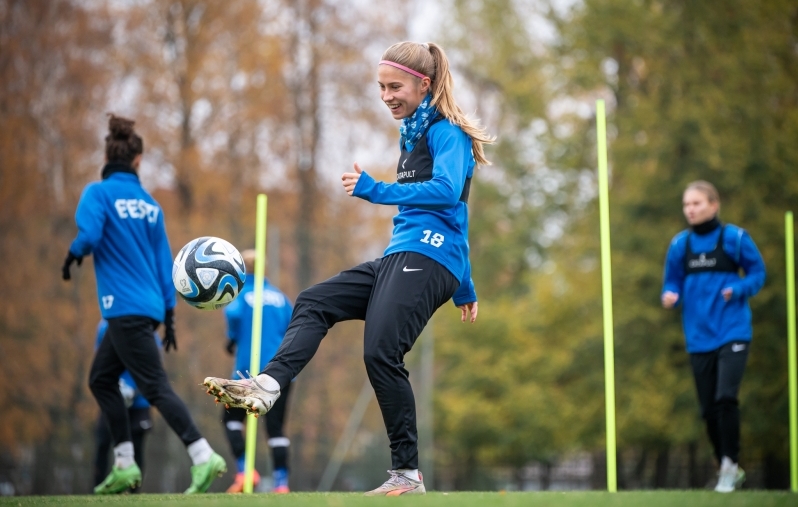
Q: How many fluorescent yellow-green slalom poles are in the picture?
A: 3